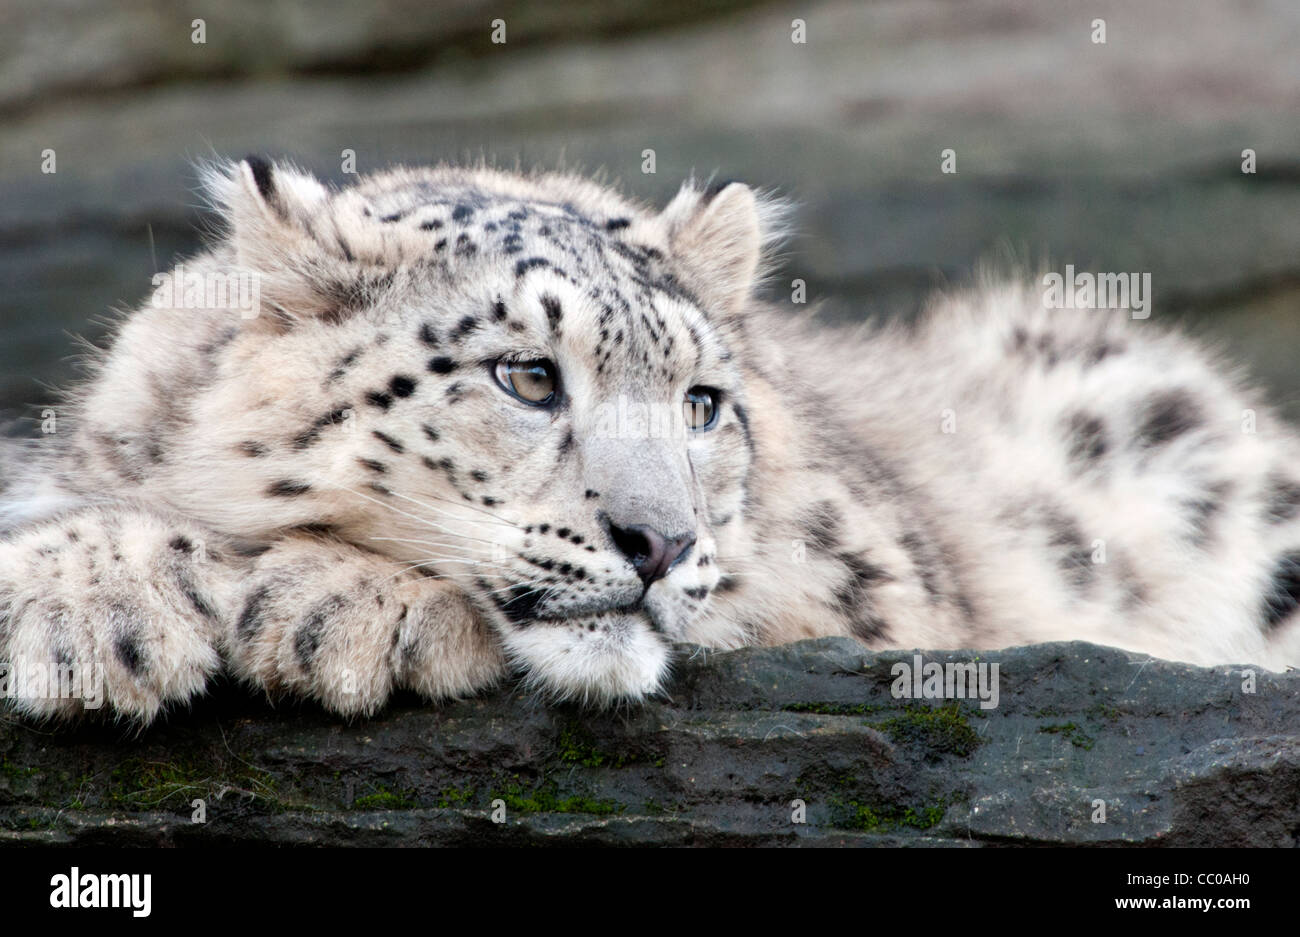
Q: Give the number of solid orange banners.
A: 0